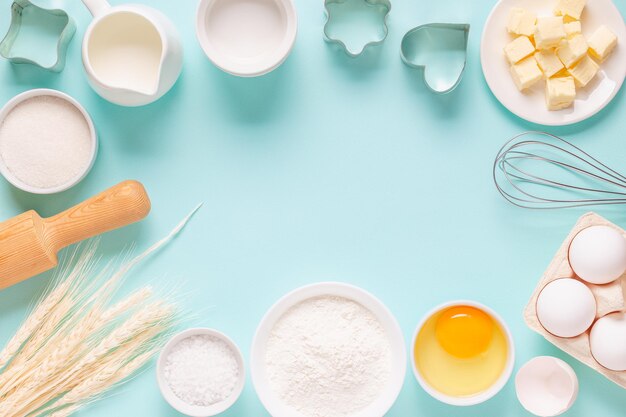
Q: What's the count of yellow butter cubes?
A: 11